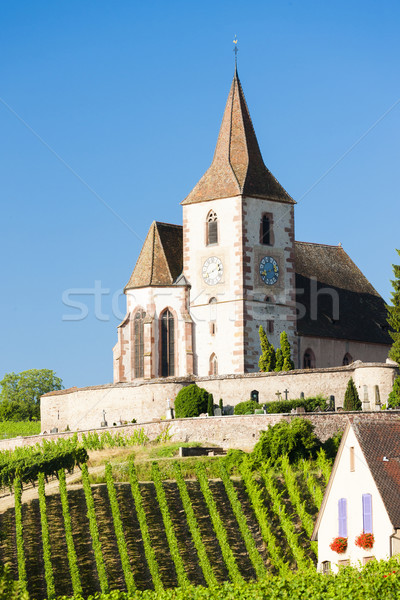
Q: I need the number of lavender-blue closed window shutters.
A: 2